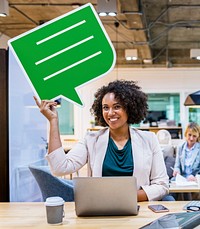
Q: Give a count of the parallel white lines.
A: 3